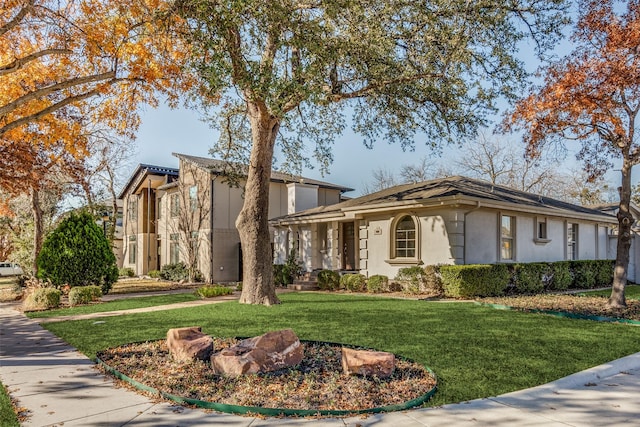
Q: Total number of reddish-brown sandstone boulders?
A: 3